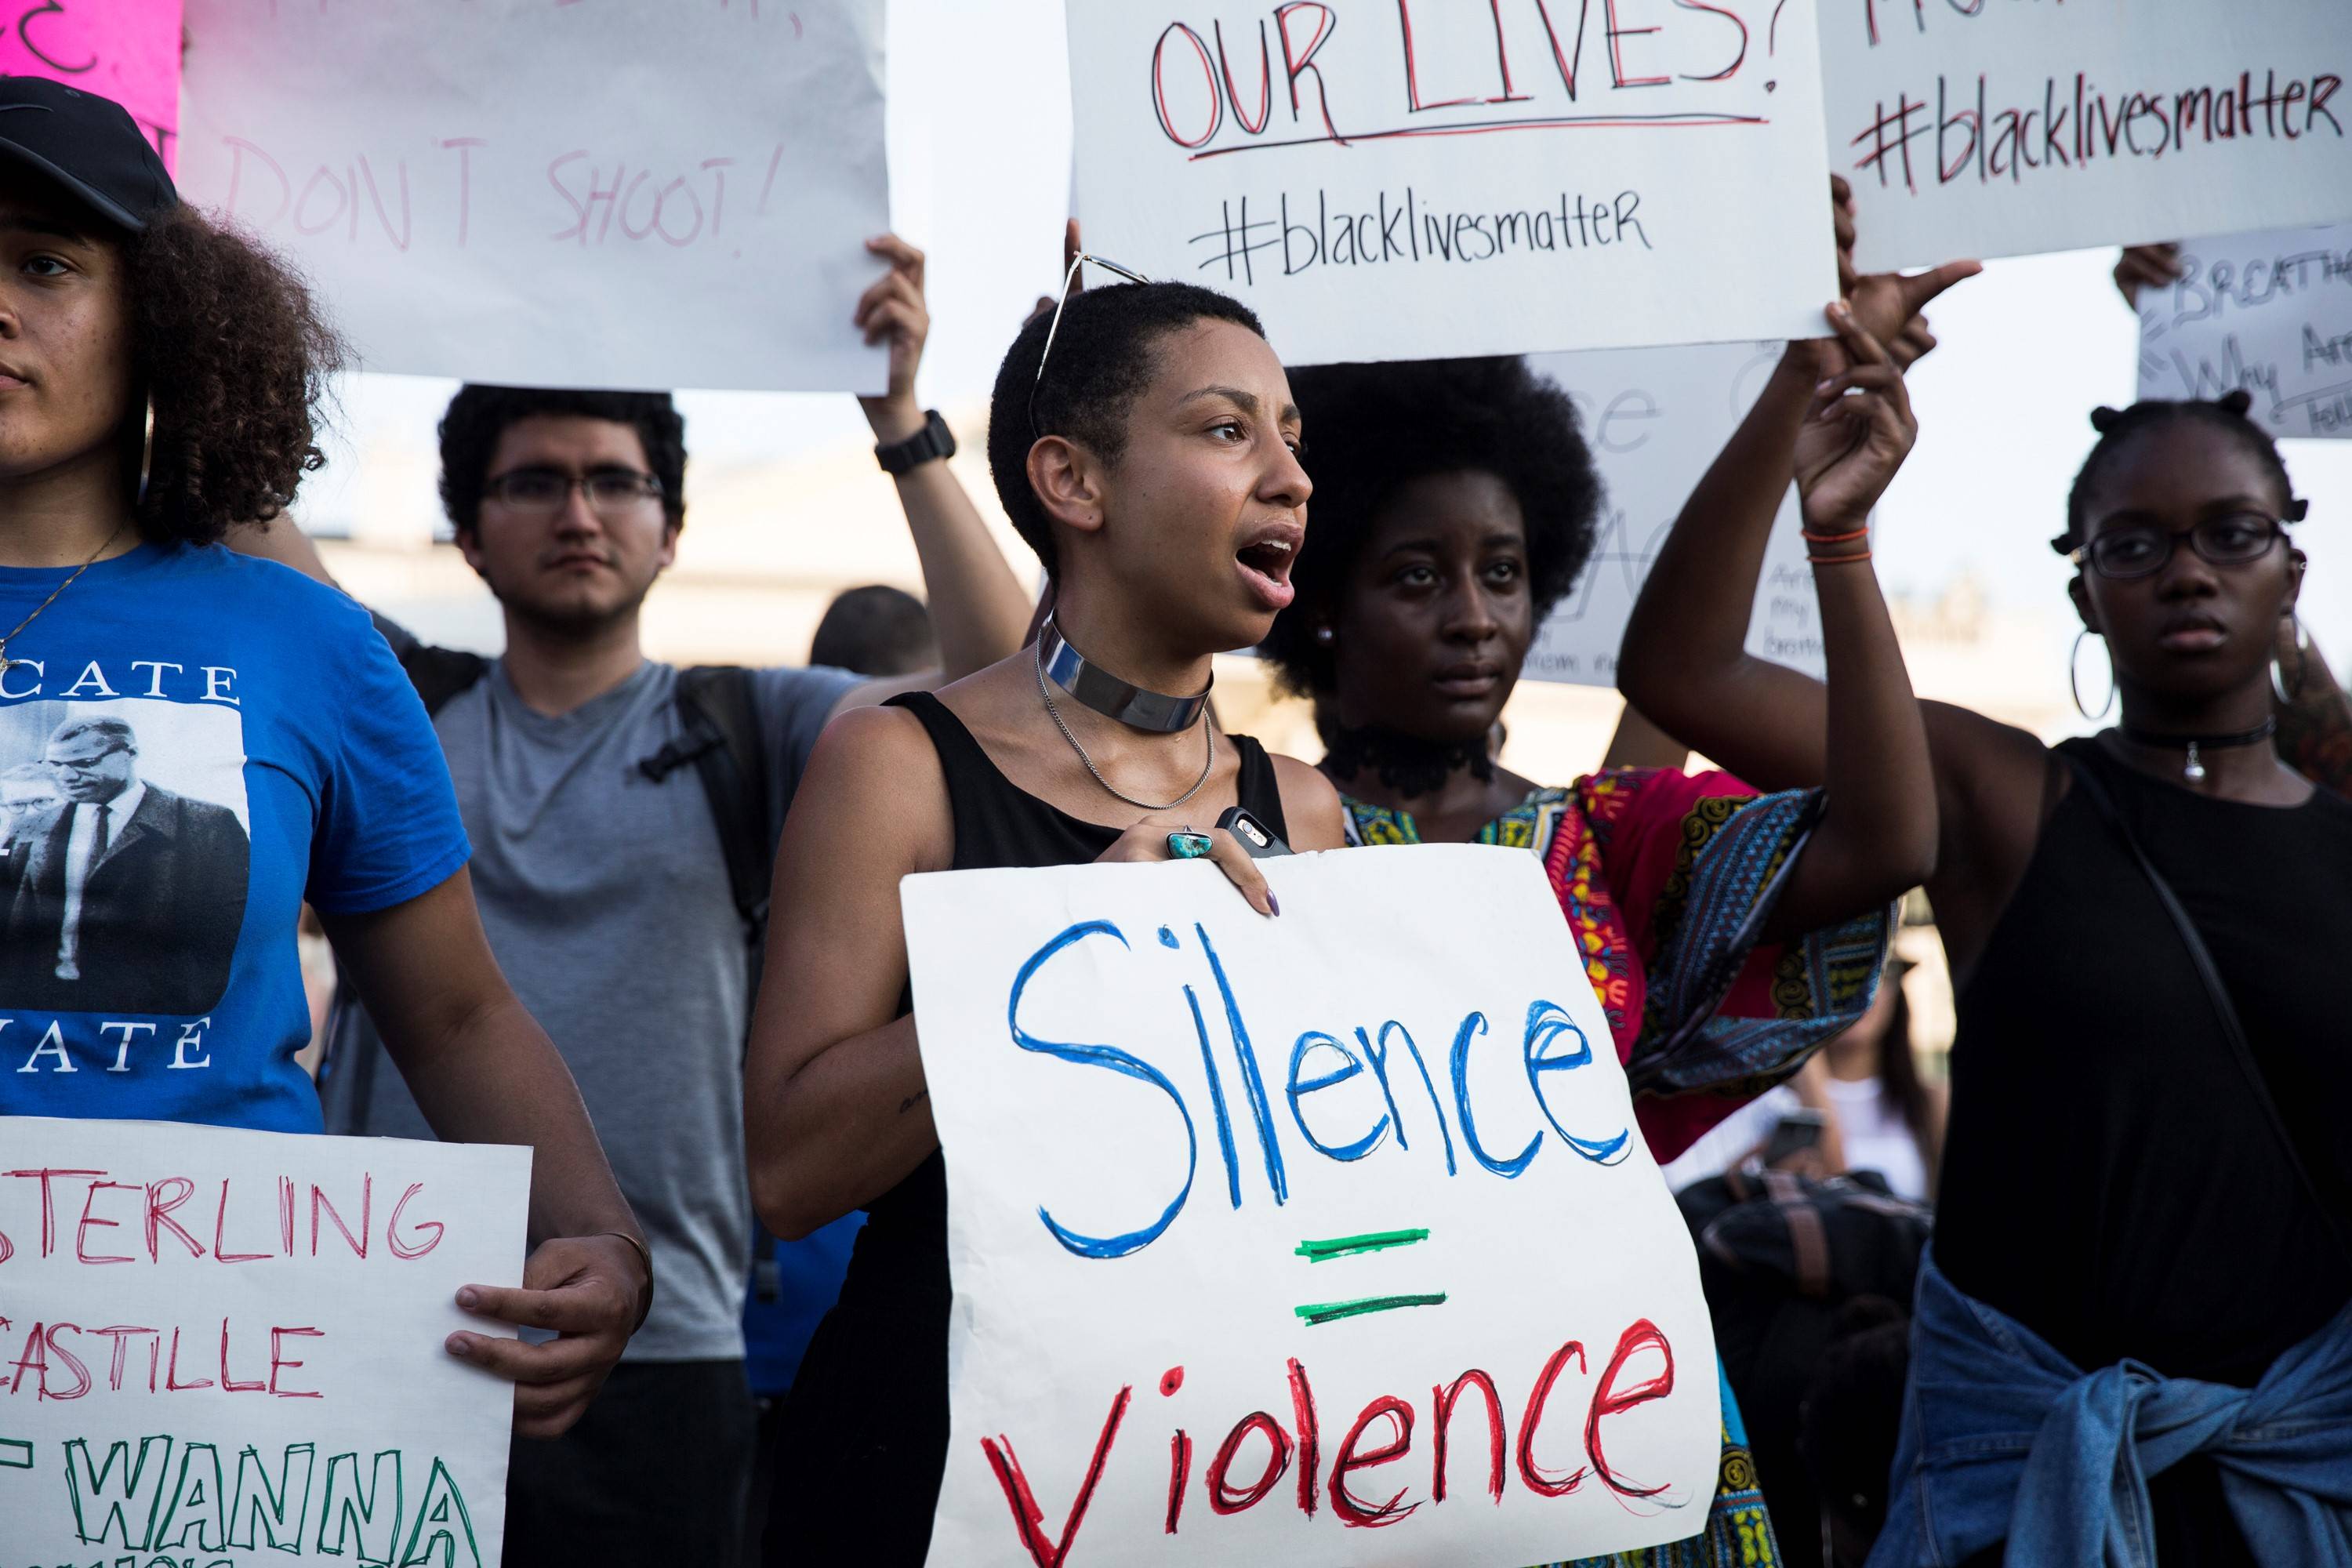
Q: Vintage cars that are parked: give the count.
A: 0